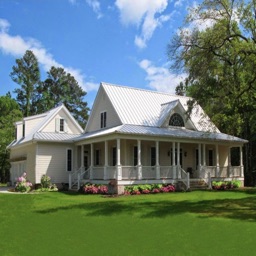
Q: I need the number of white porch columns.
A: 13